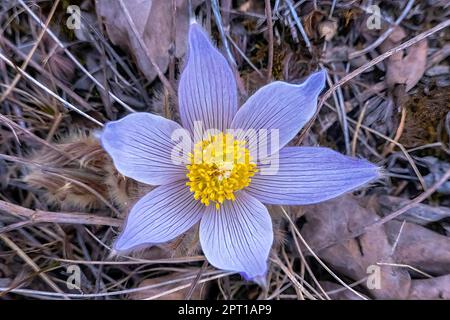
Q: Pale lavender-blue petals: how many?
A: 6